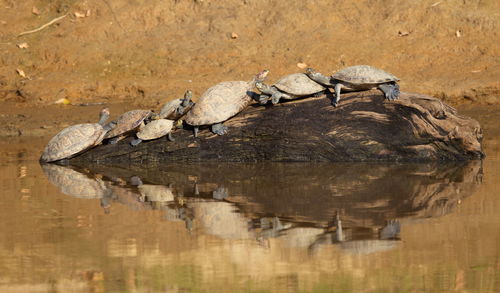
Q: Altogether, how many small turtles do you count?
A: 3